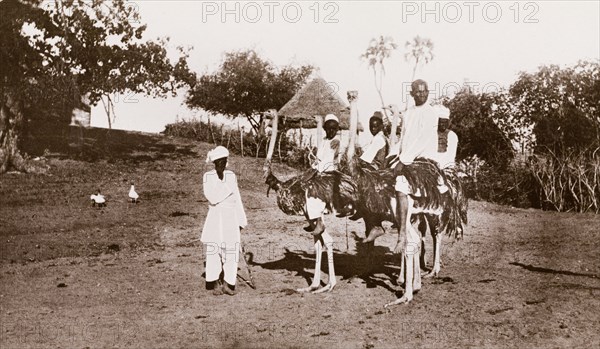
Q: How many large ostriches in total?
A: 4